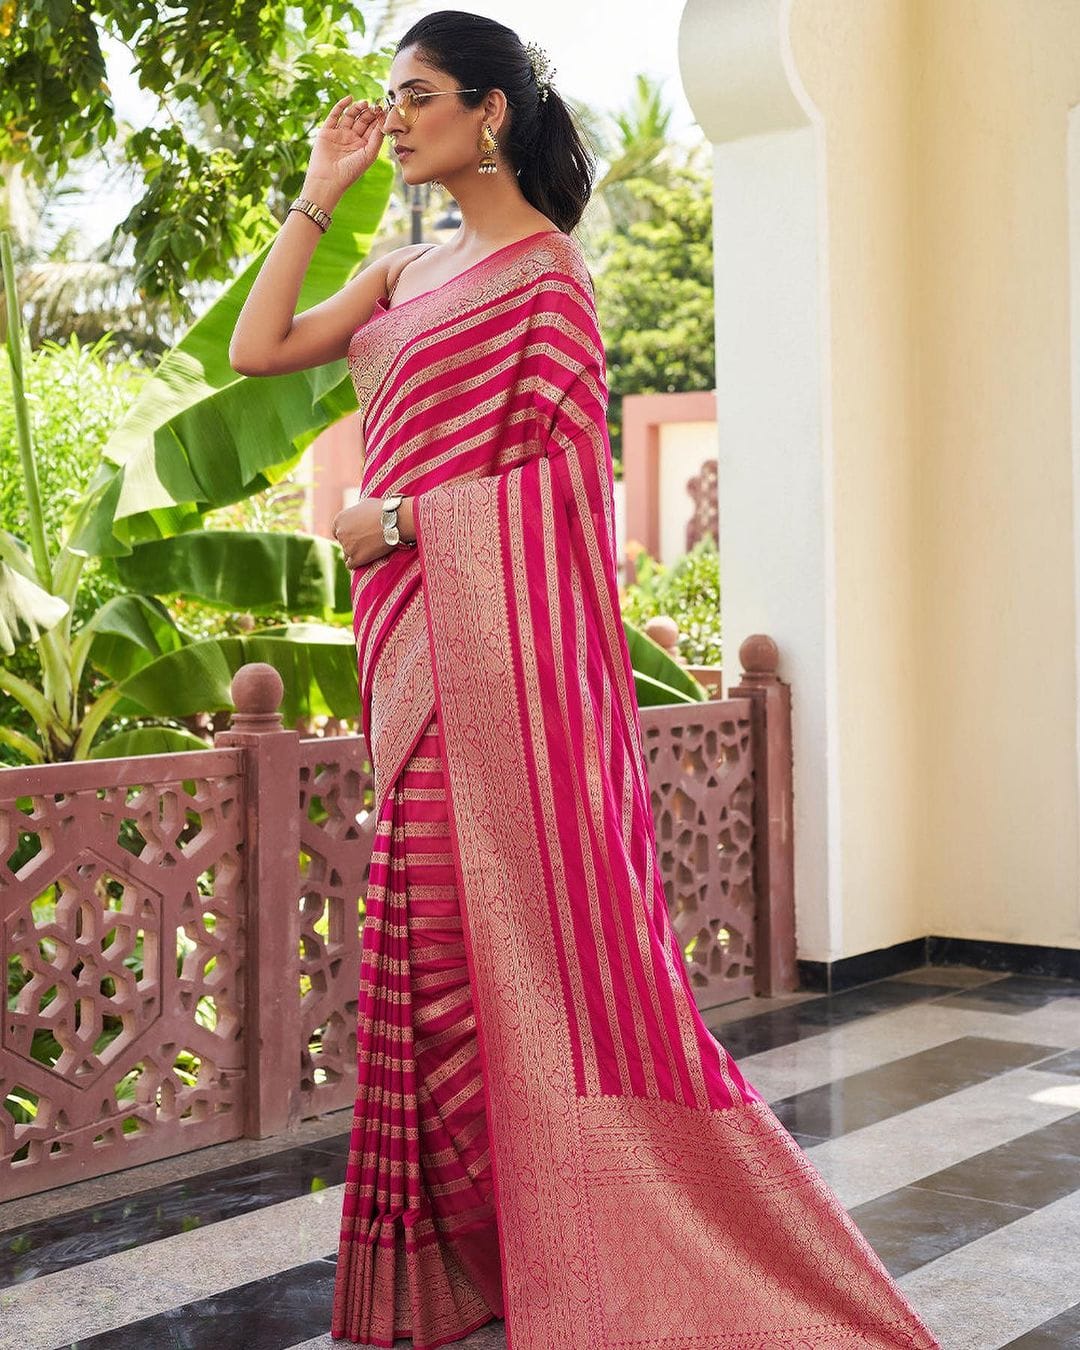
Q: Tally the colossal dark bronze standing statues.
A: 0